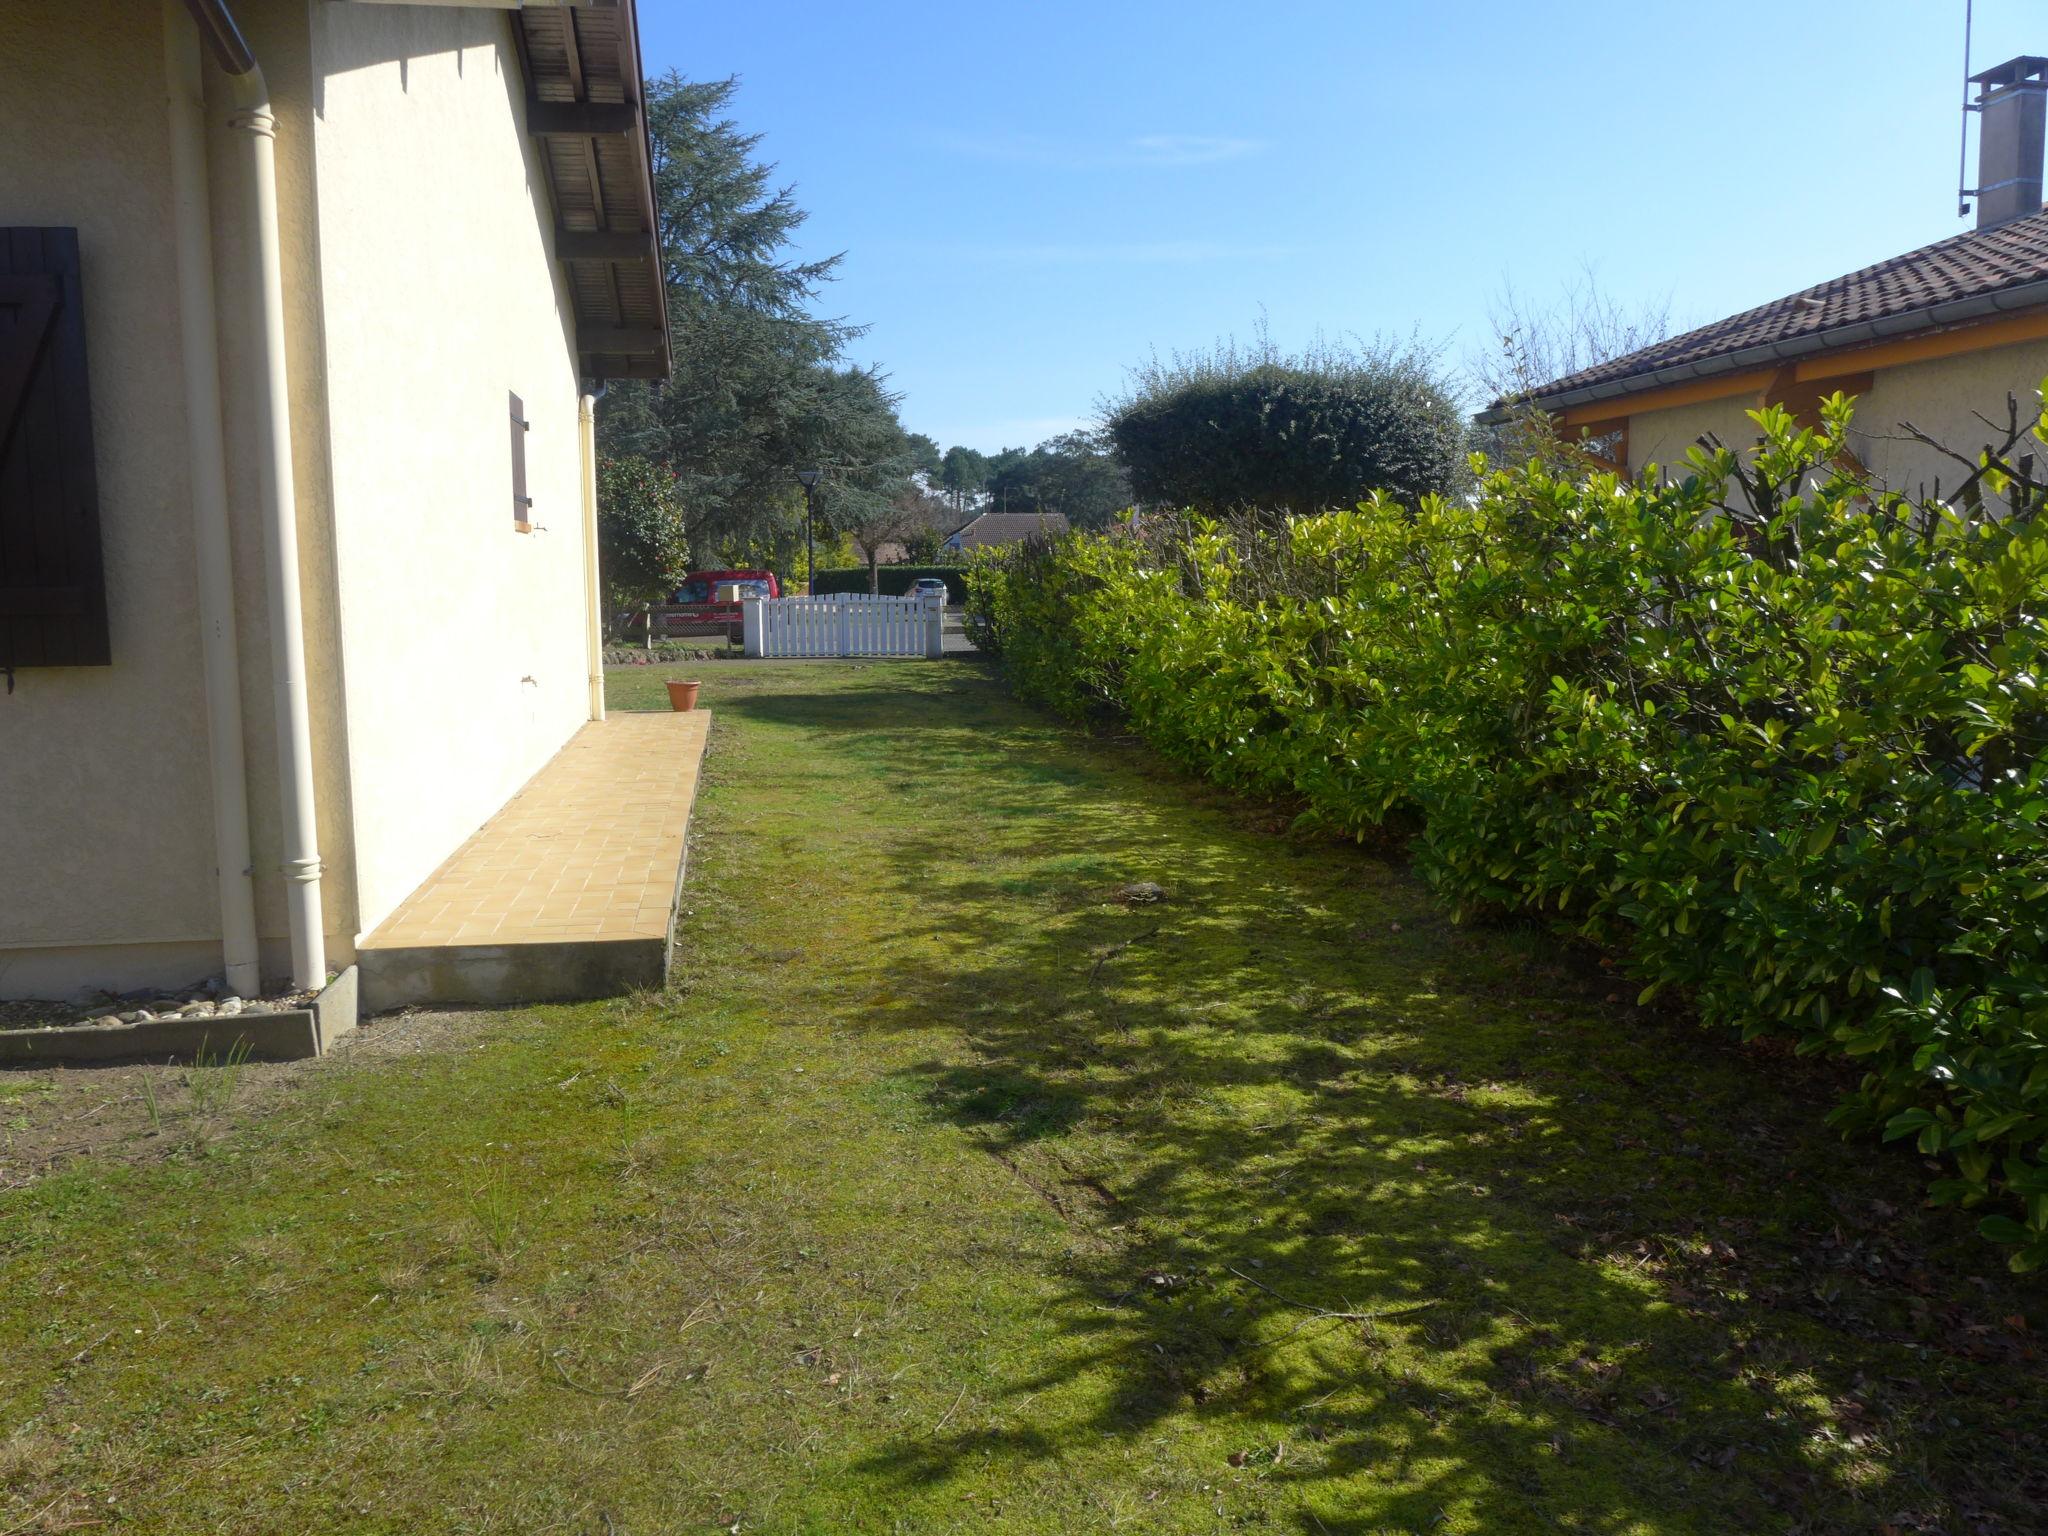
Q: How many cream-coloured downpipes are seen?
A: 3